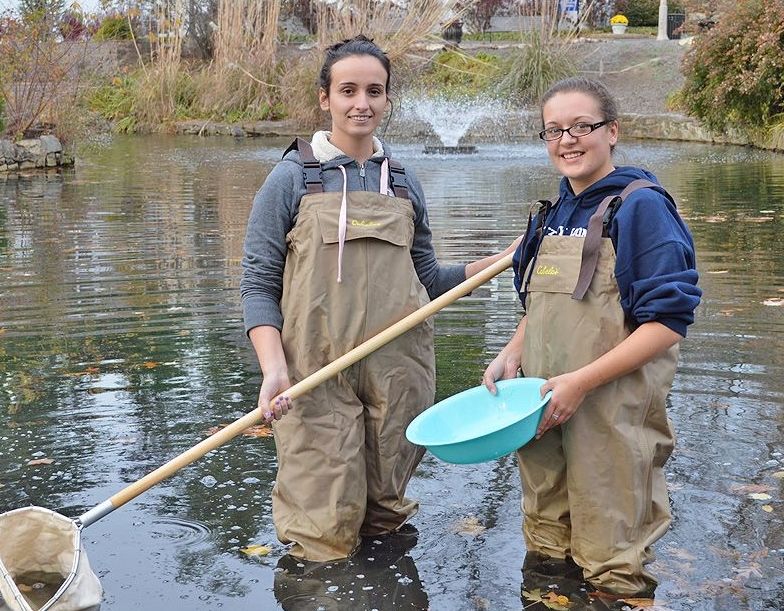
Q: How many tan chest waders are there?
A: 2